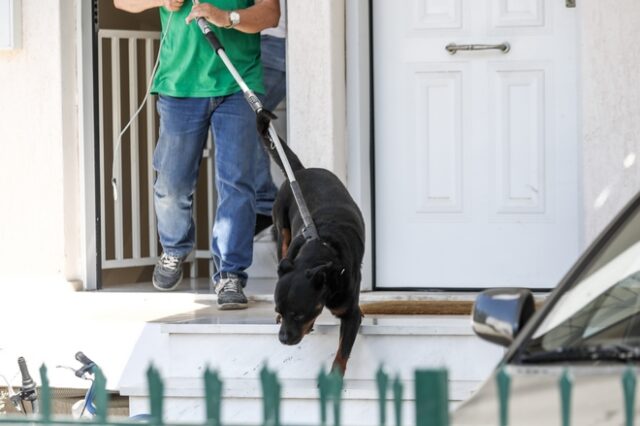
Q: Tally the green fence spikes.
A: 12